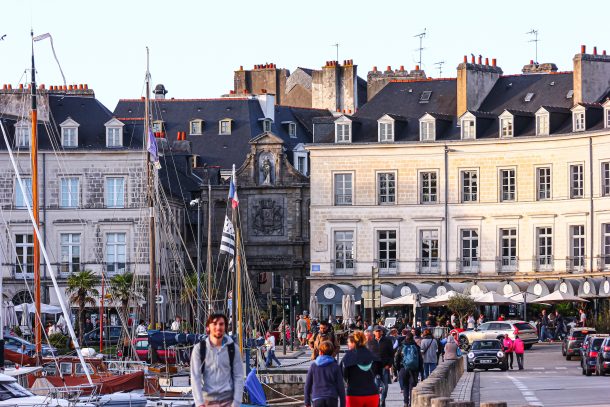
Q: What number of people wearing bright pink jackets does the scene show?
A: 2